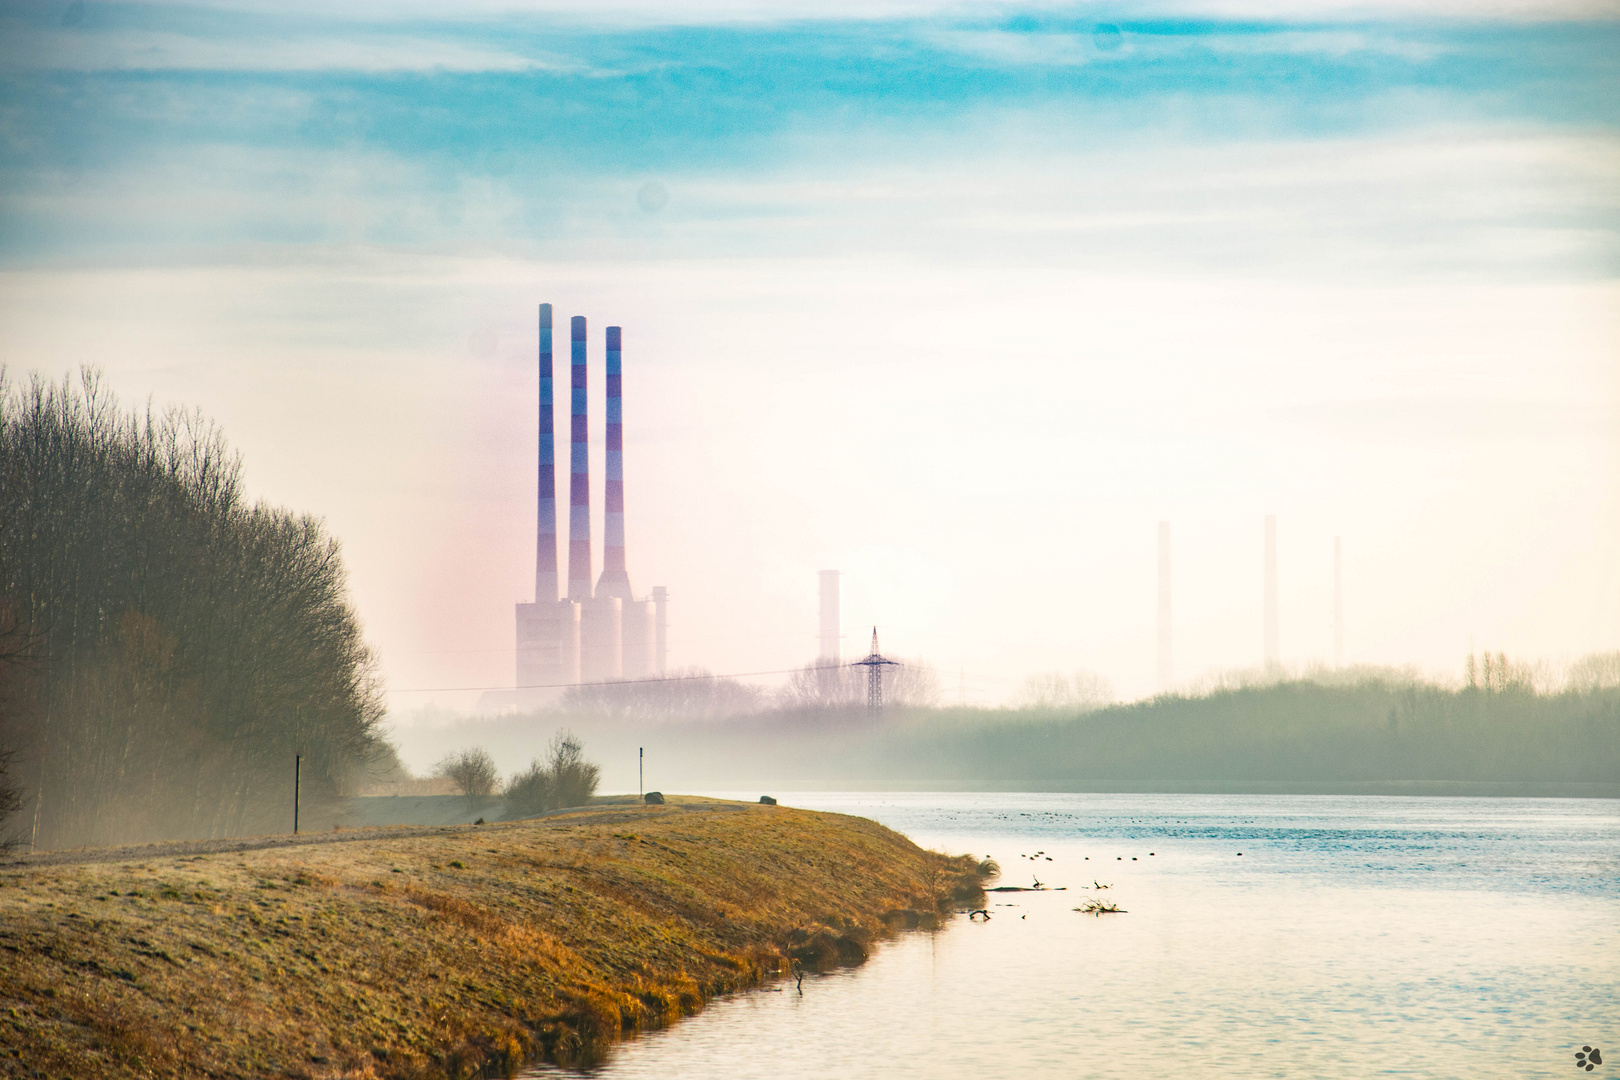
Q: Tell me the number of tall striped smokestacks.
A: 3